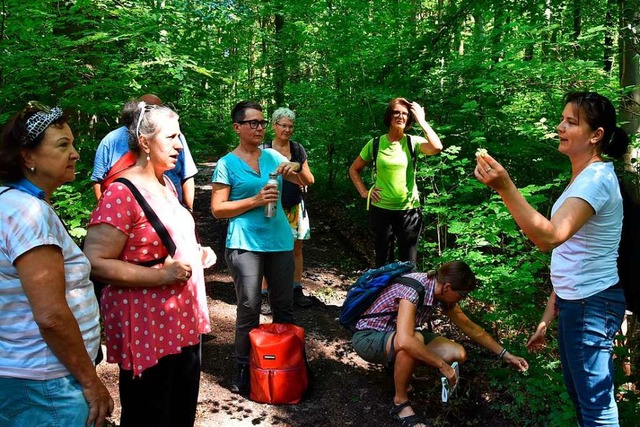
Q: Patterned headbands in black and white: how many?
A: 1